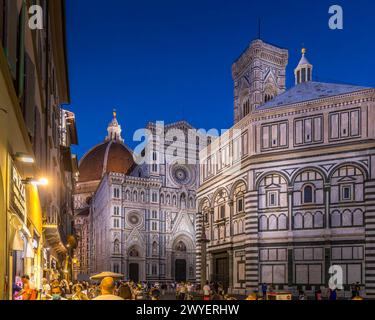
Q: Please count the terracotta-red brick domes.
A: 1